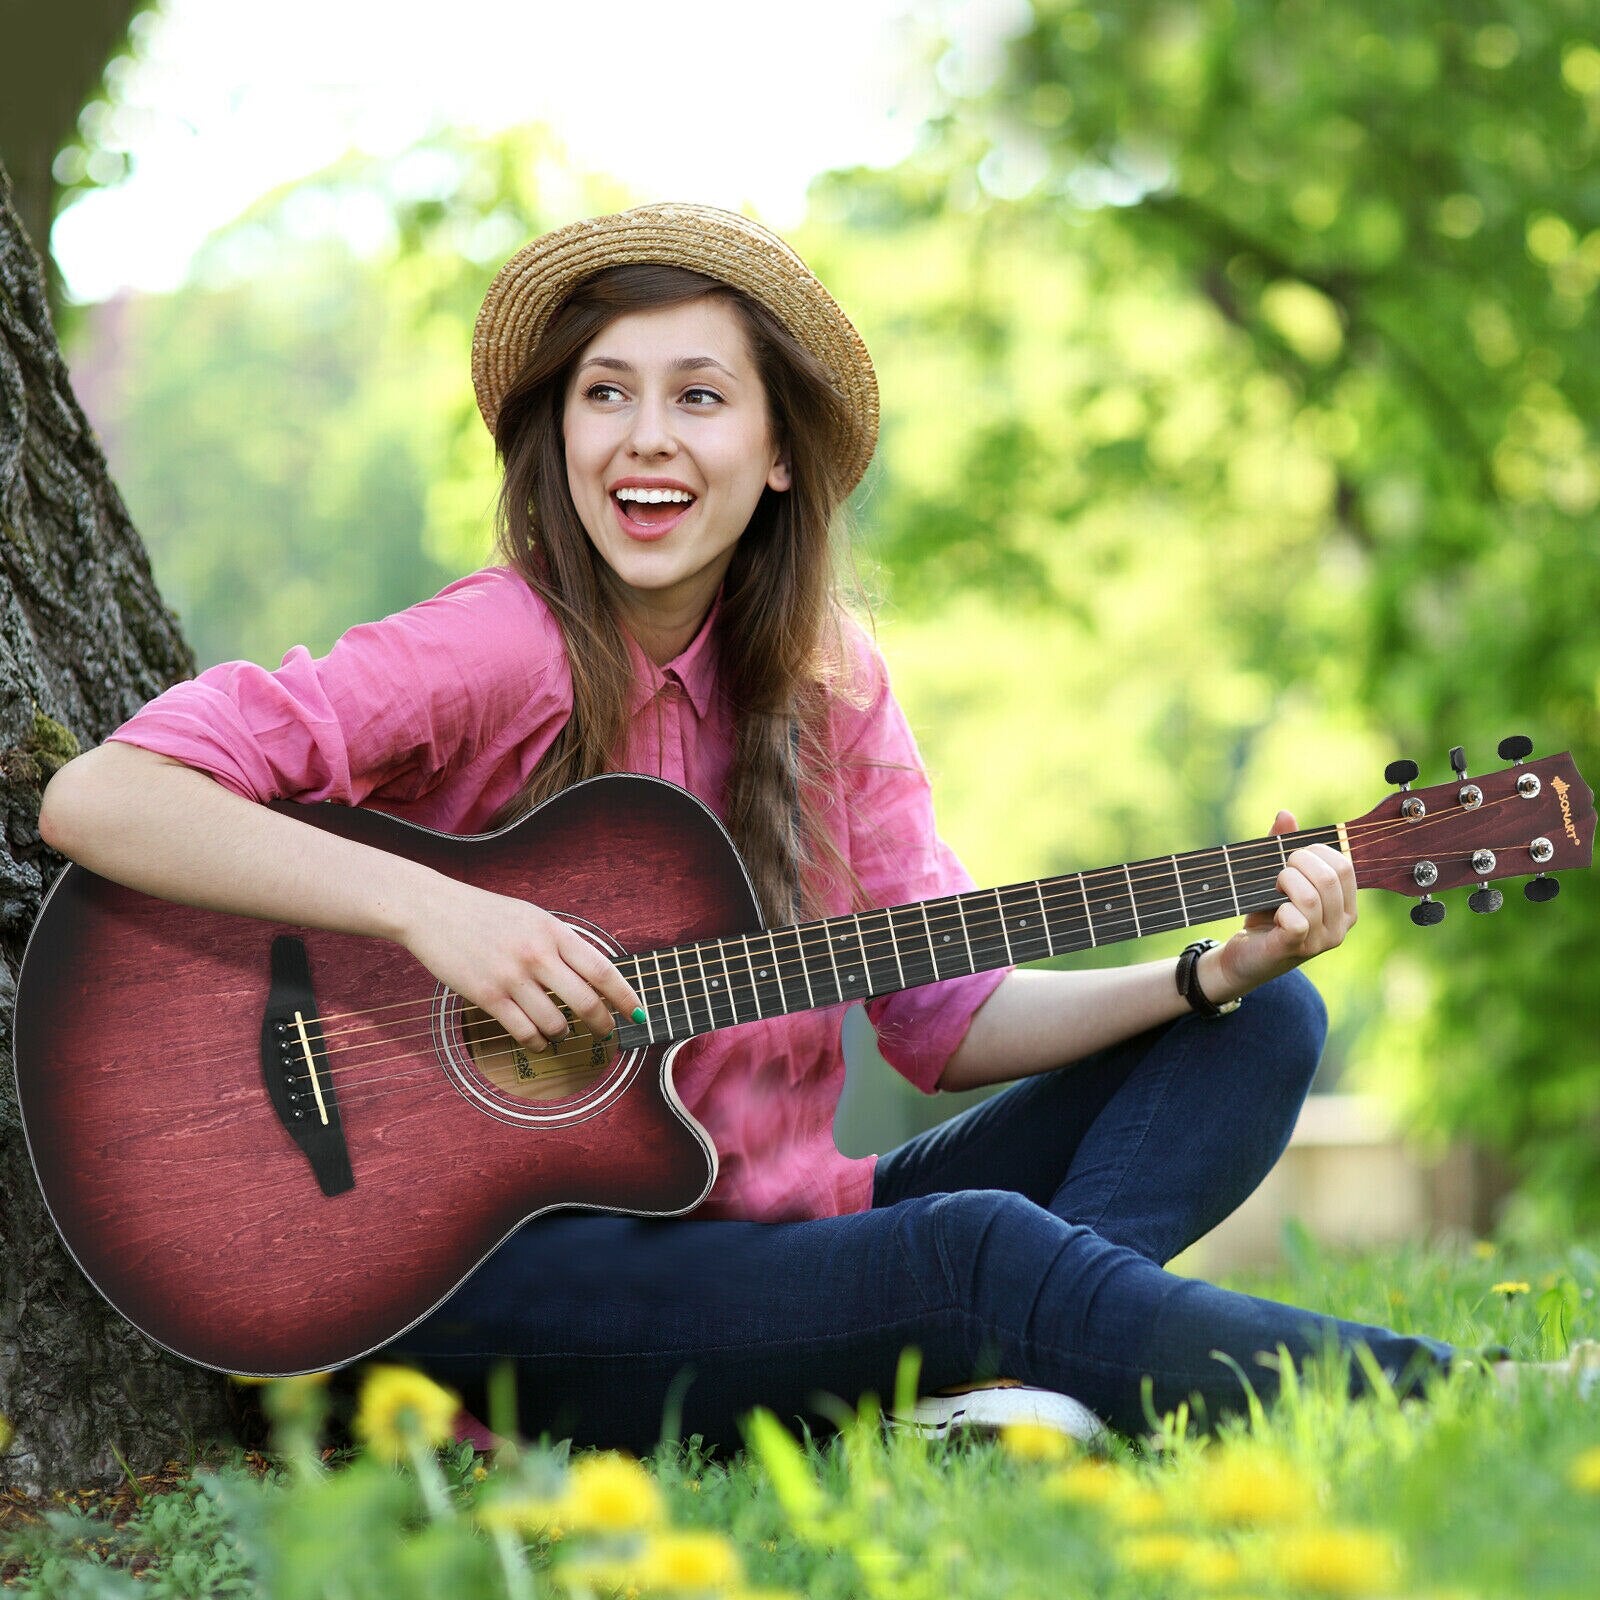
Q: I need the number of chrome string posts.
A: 6